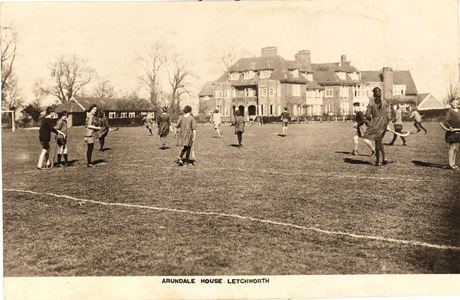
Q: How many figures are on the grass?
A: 15